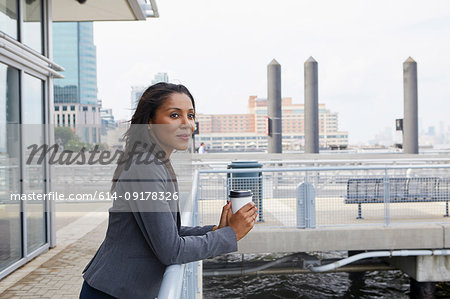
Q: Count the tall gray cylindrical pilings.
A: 3